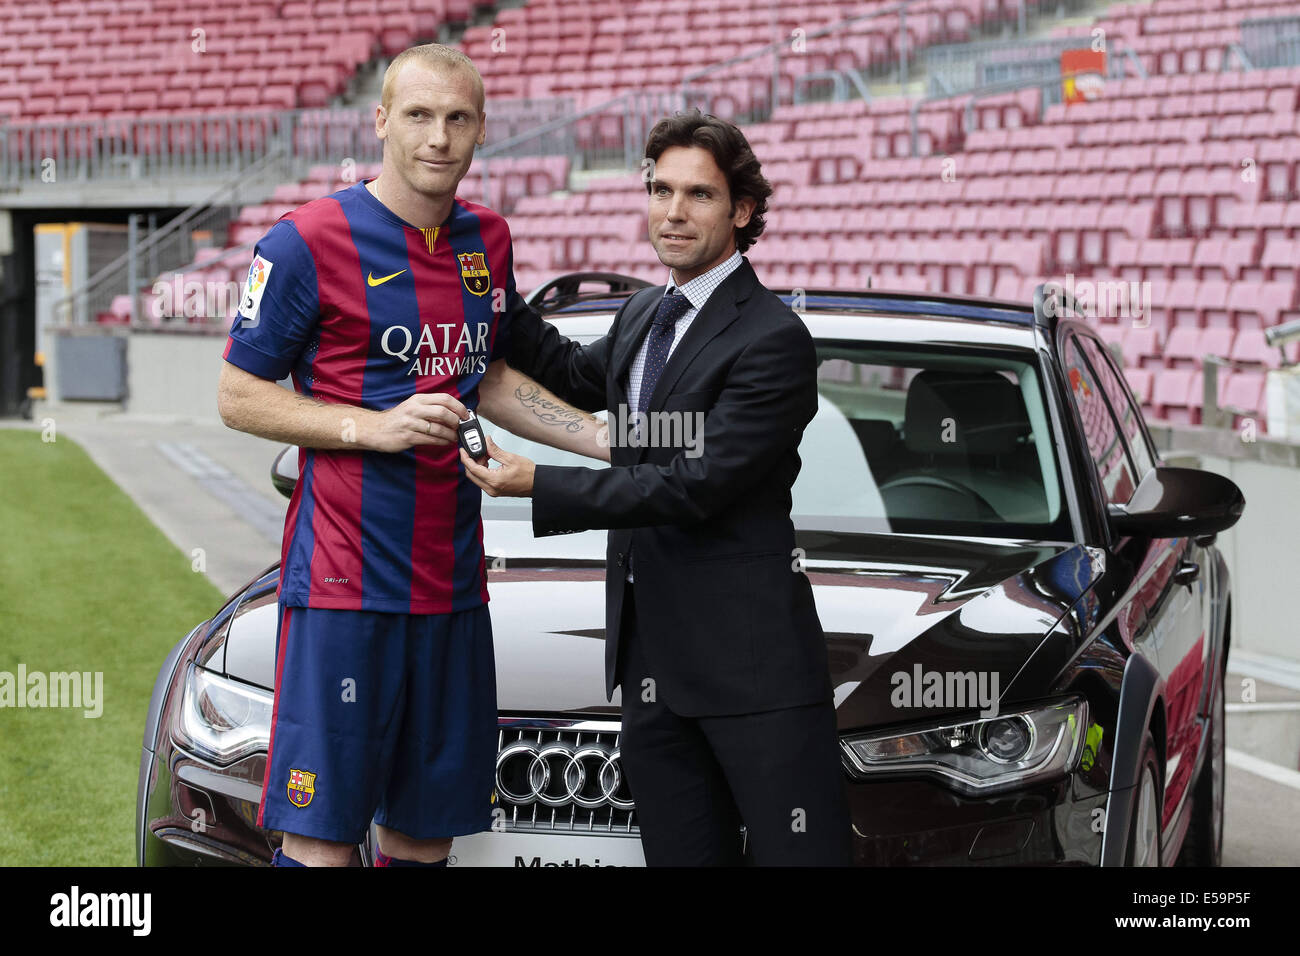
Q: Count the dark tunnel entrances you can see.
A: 1